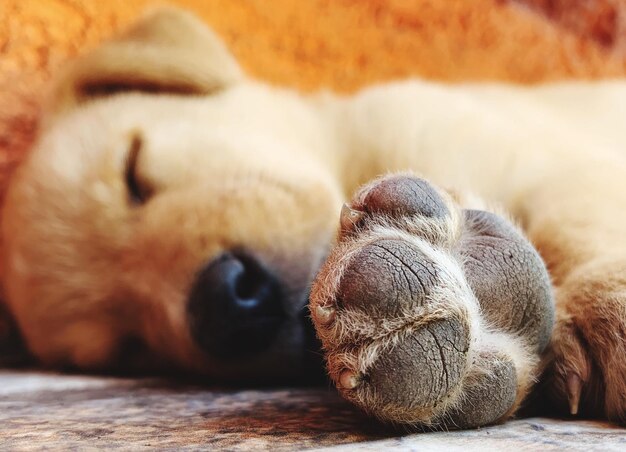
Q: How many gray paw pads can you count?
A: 5